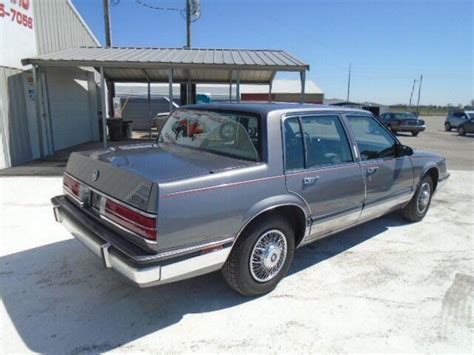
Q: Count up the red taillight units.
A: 2